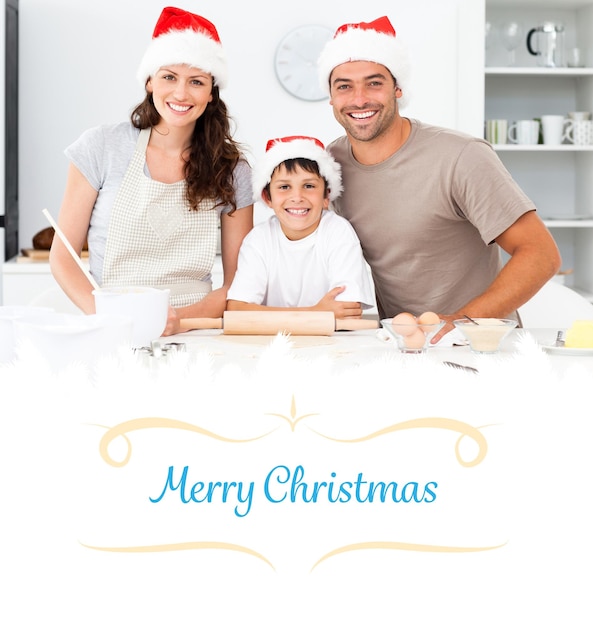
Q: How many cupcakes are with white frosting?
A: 0